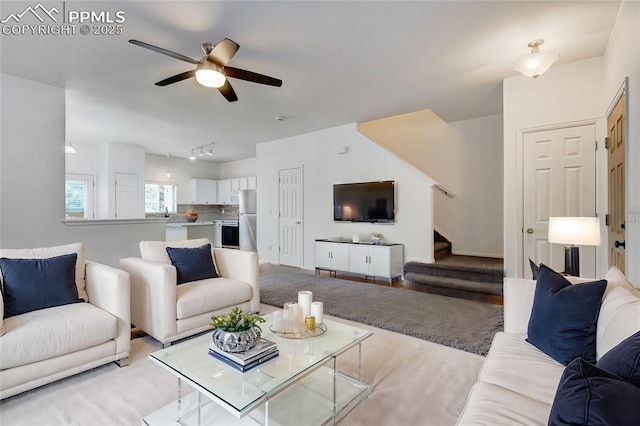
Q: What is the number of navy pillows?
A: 5